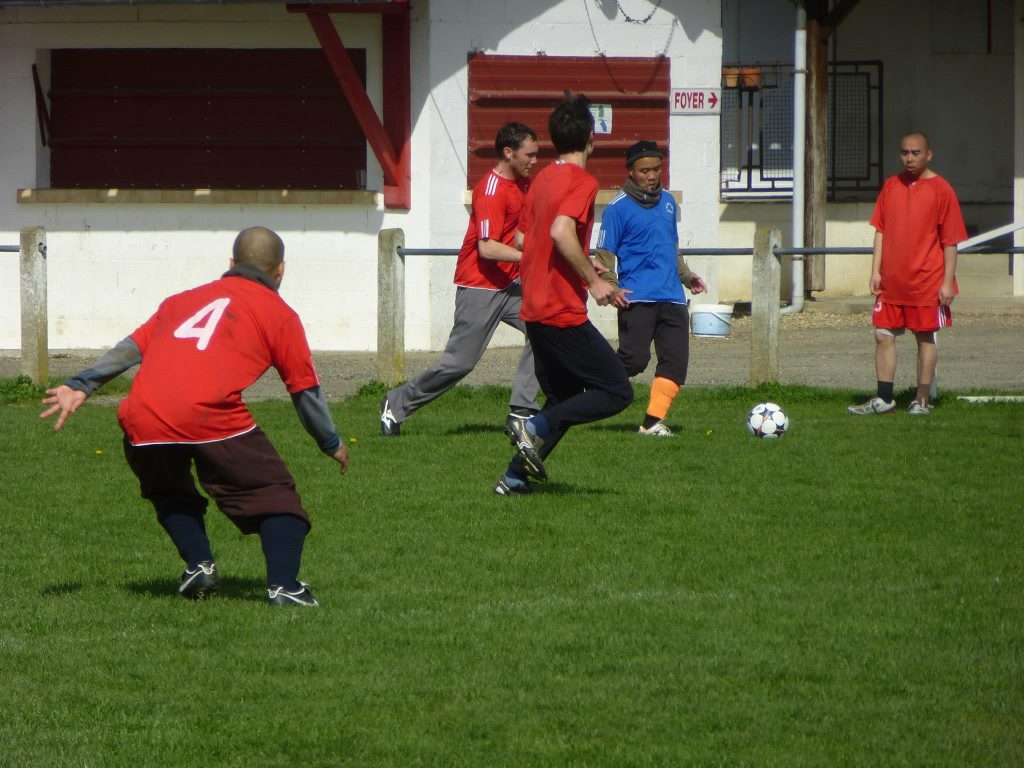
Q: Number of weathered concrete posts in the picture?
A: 3